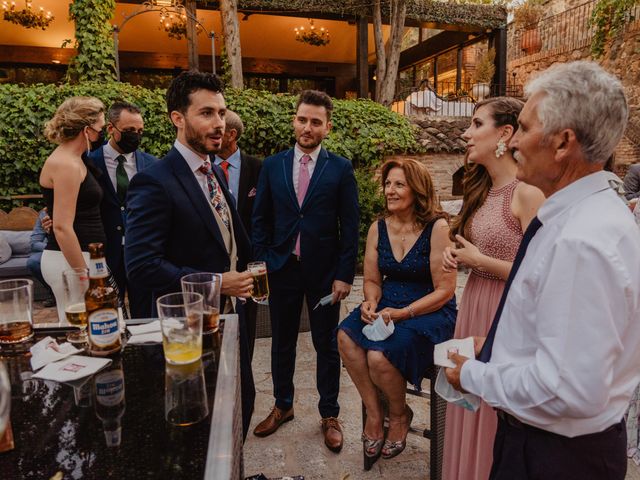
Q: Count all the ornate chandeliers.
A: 3